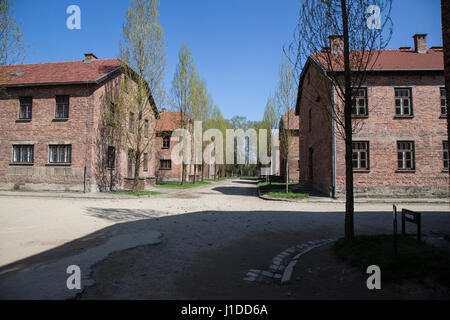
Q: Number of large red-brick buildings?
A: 4